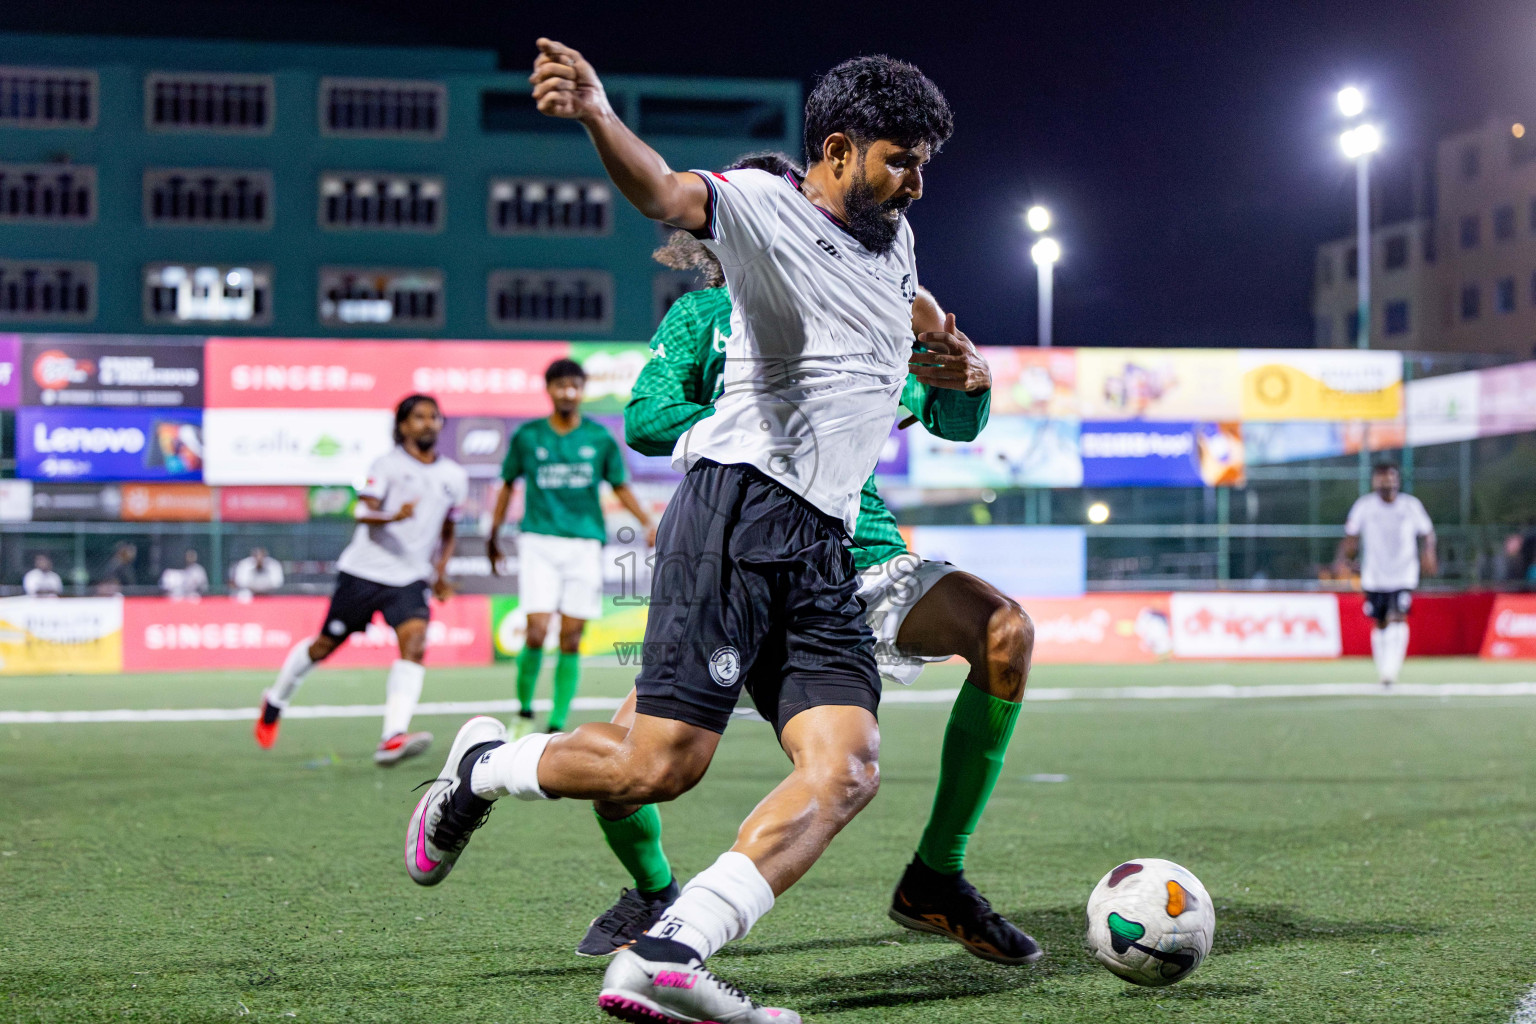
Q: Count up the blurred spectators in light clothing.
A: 3